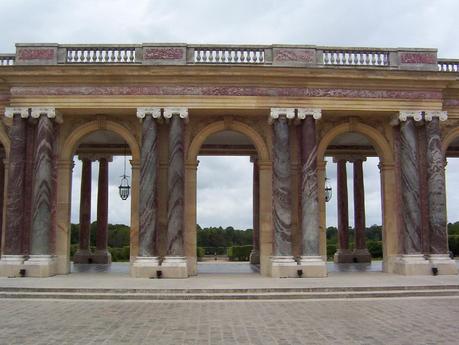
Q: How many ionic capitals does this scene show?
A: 8